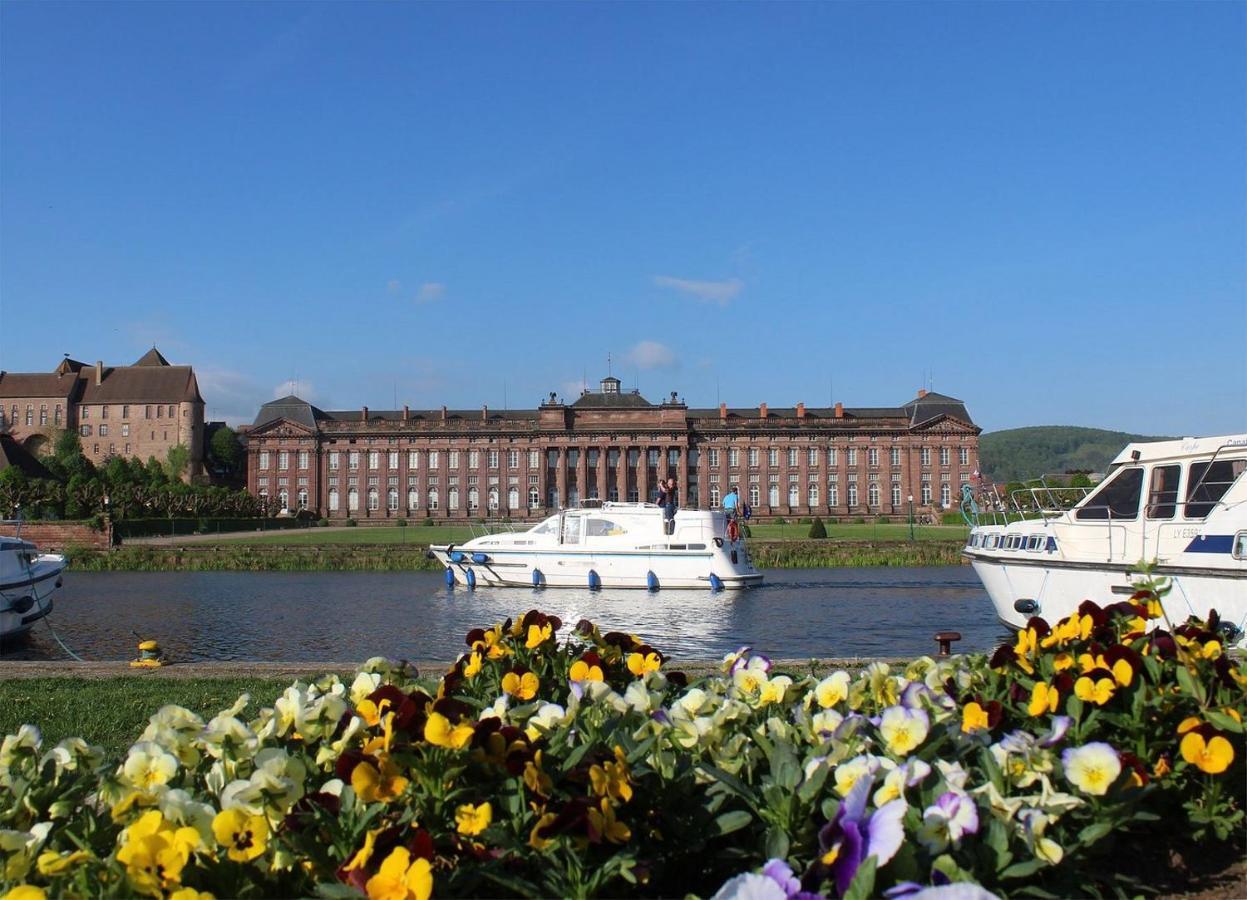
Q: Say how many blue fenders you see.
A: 8